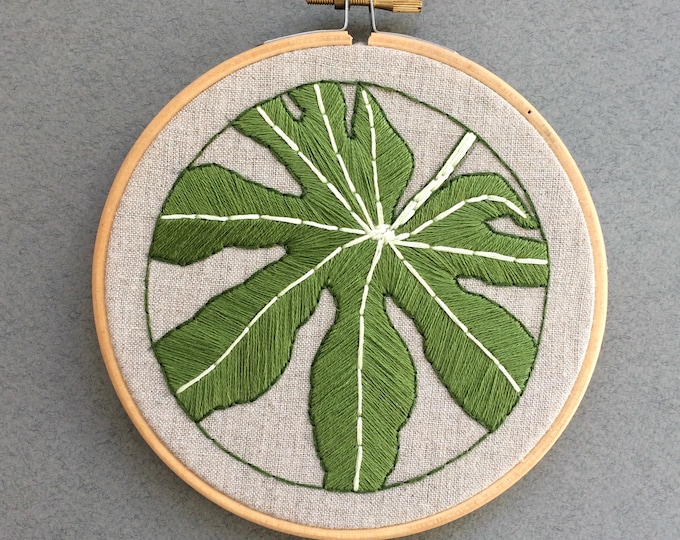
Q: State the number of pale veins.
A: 9